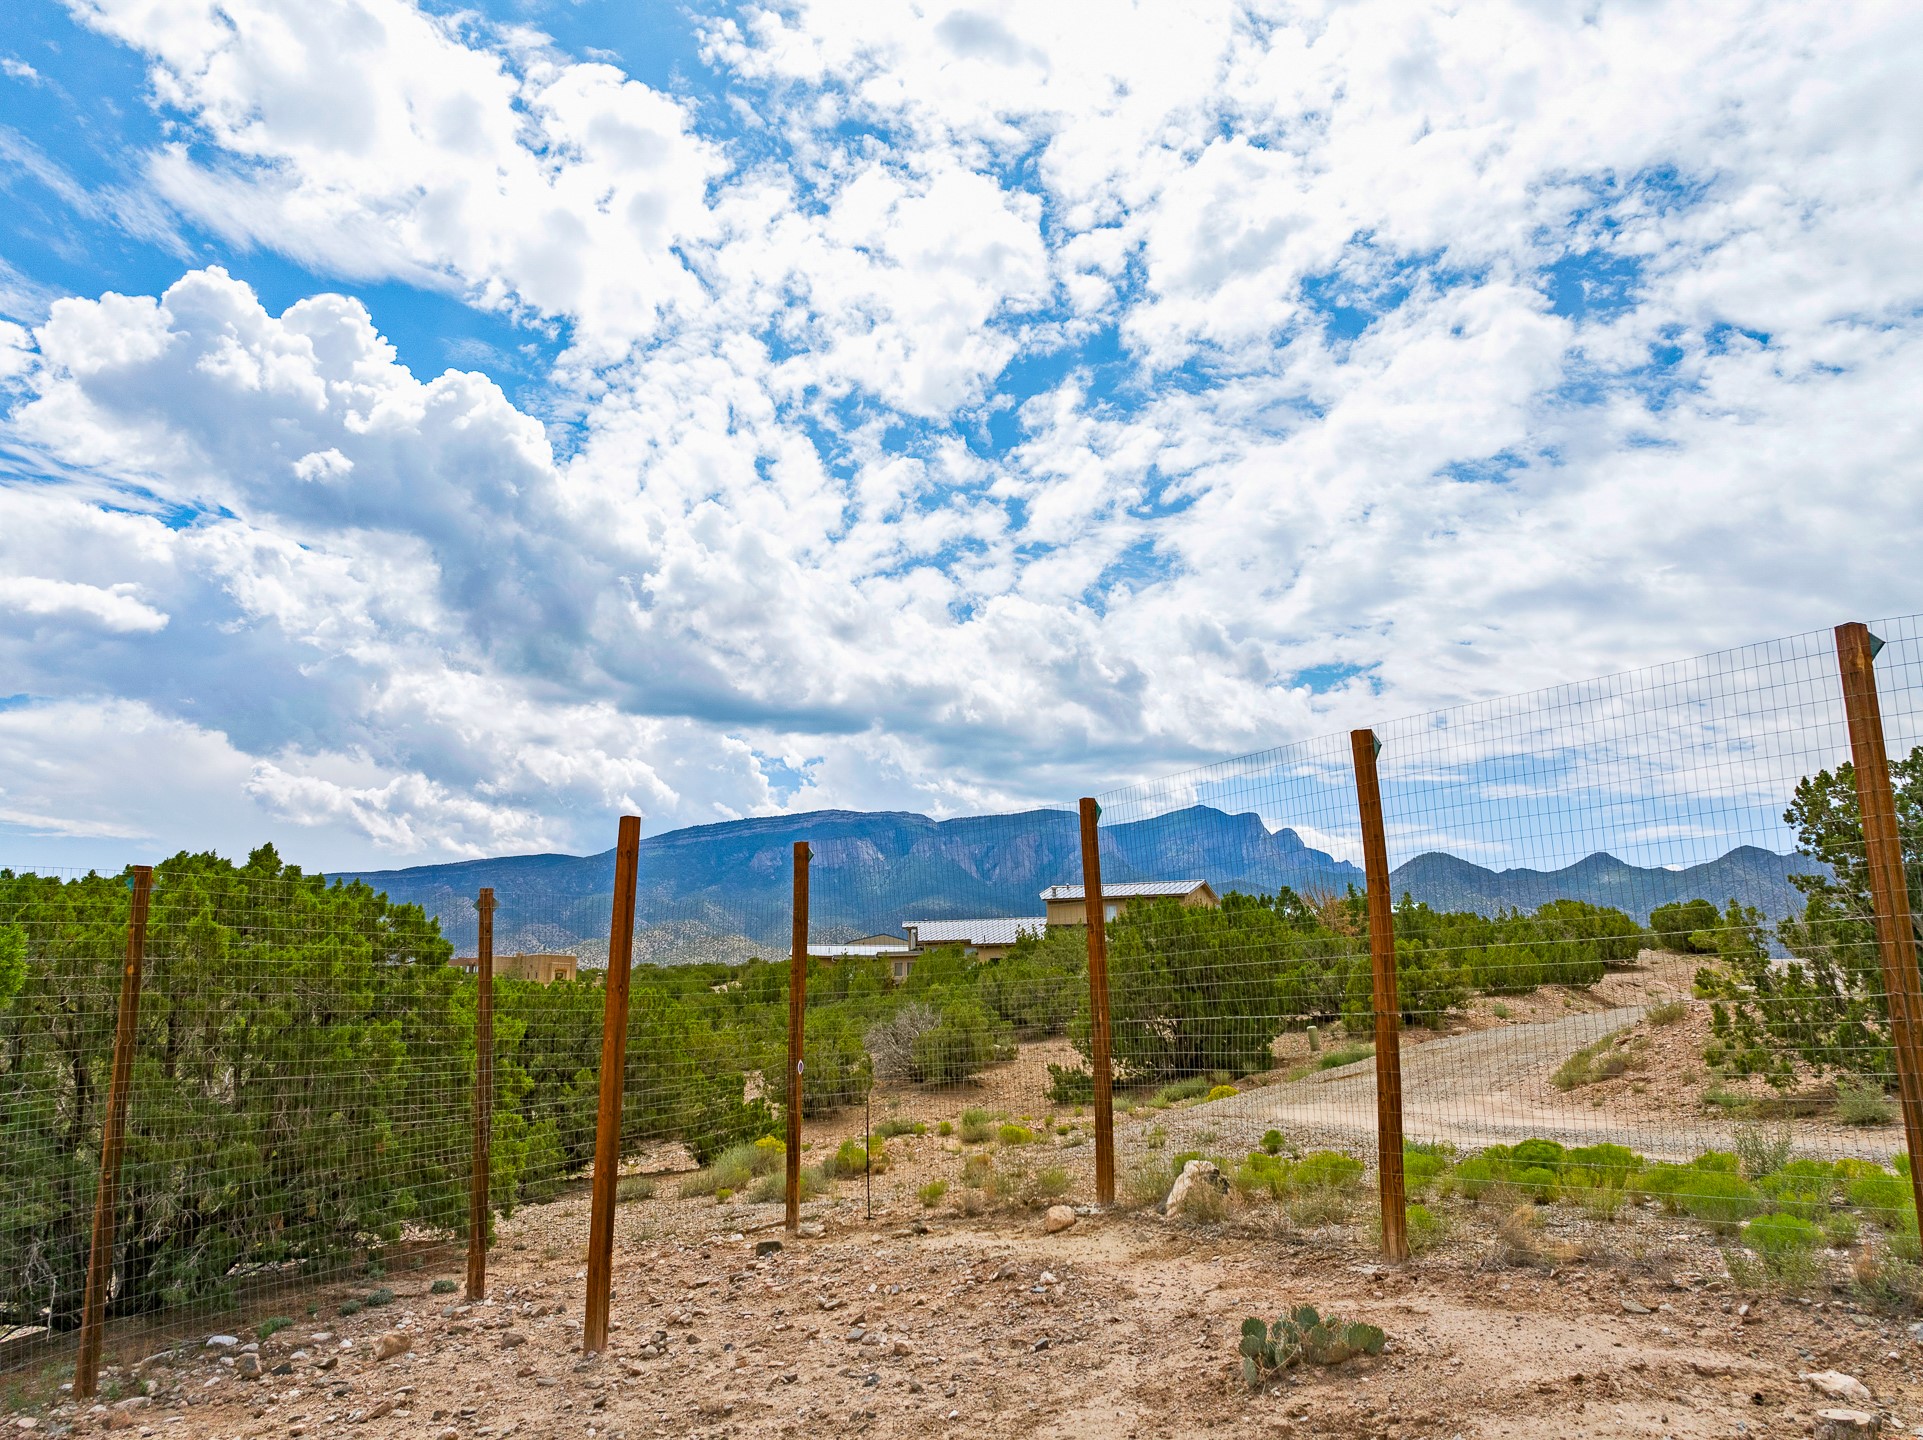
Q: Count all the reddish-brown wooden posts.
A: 7